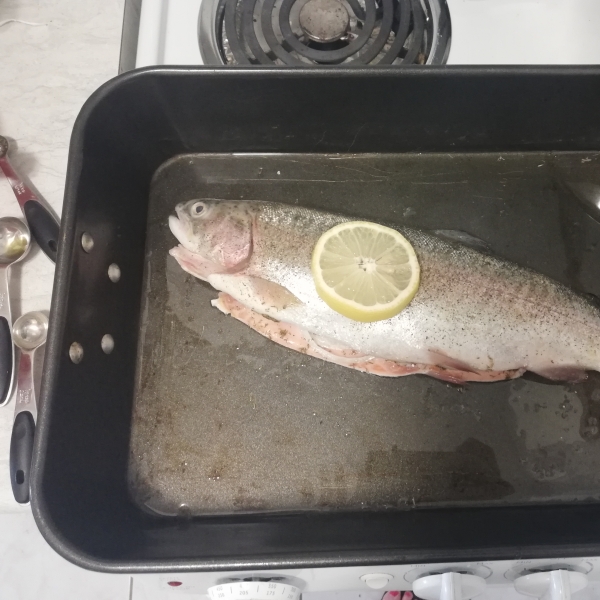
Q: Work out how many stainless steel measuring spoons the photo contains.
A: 3